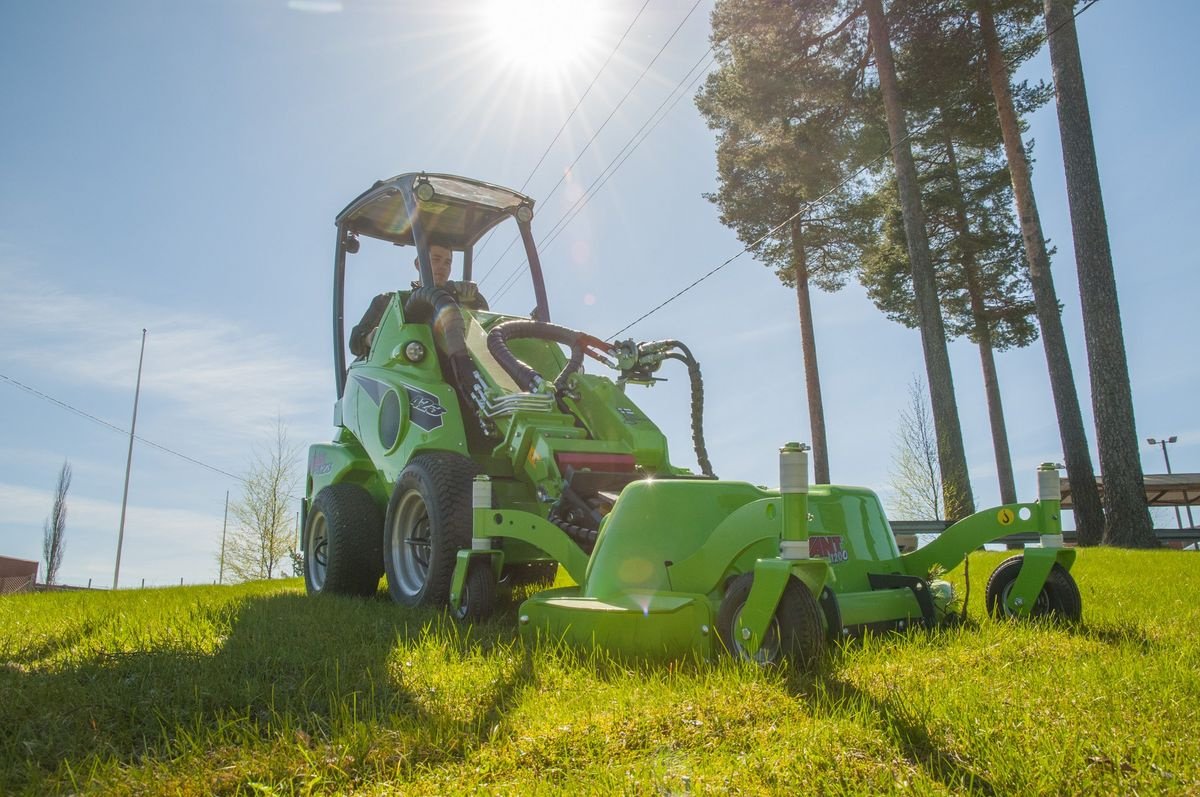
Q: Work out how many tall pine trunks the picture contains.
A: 5